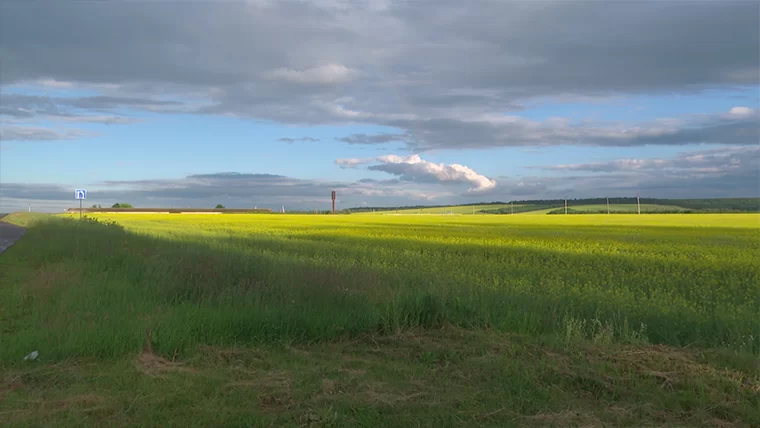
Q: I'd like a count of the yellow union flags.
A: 0